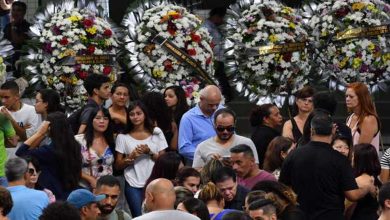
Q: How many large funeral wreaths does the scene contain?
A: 4